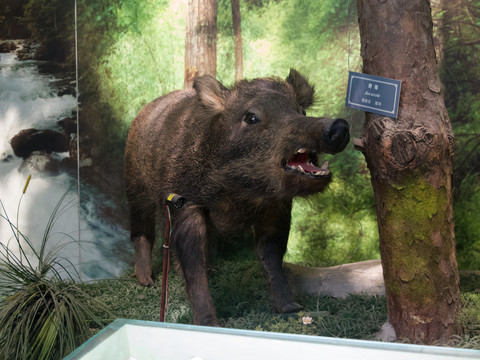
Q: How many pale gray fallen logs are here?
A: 1